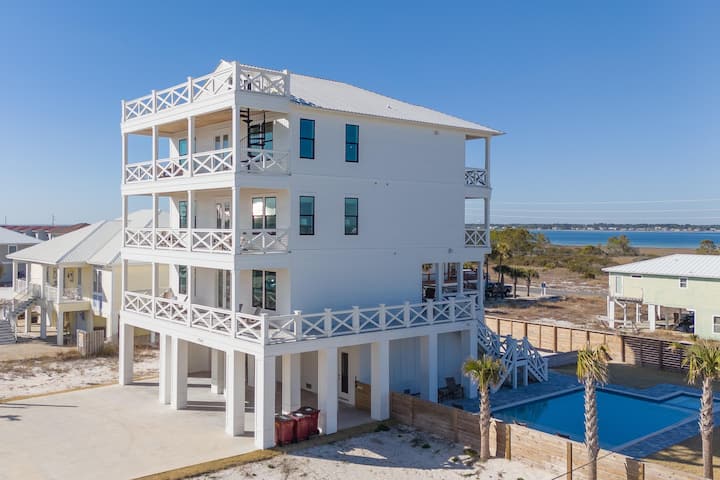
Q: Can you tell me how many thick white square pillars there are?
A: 11